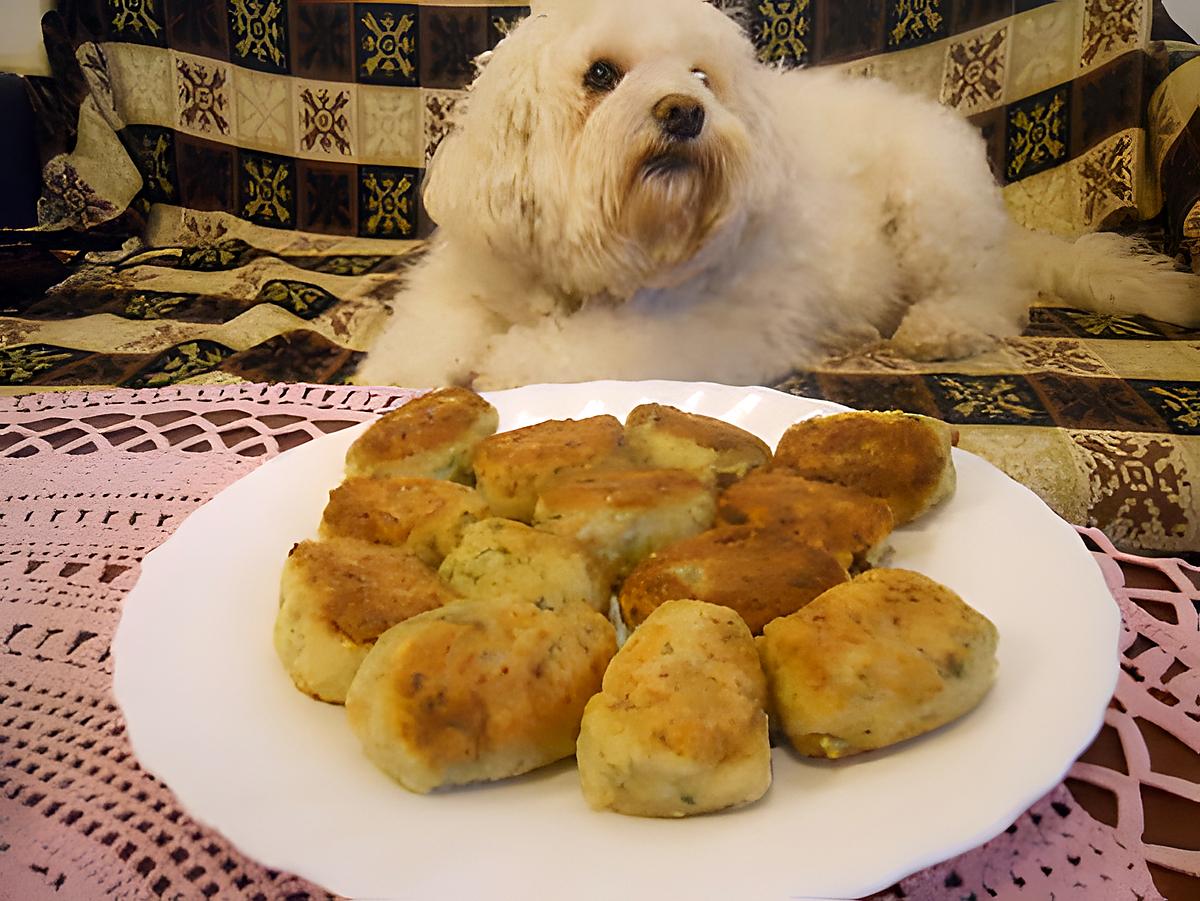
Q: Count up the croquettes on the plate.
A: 13